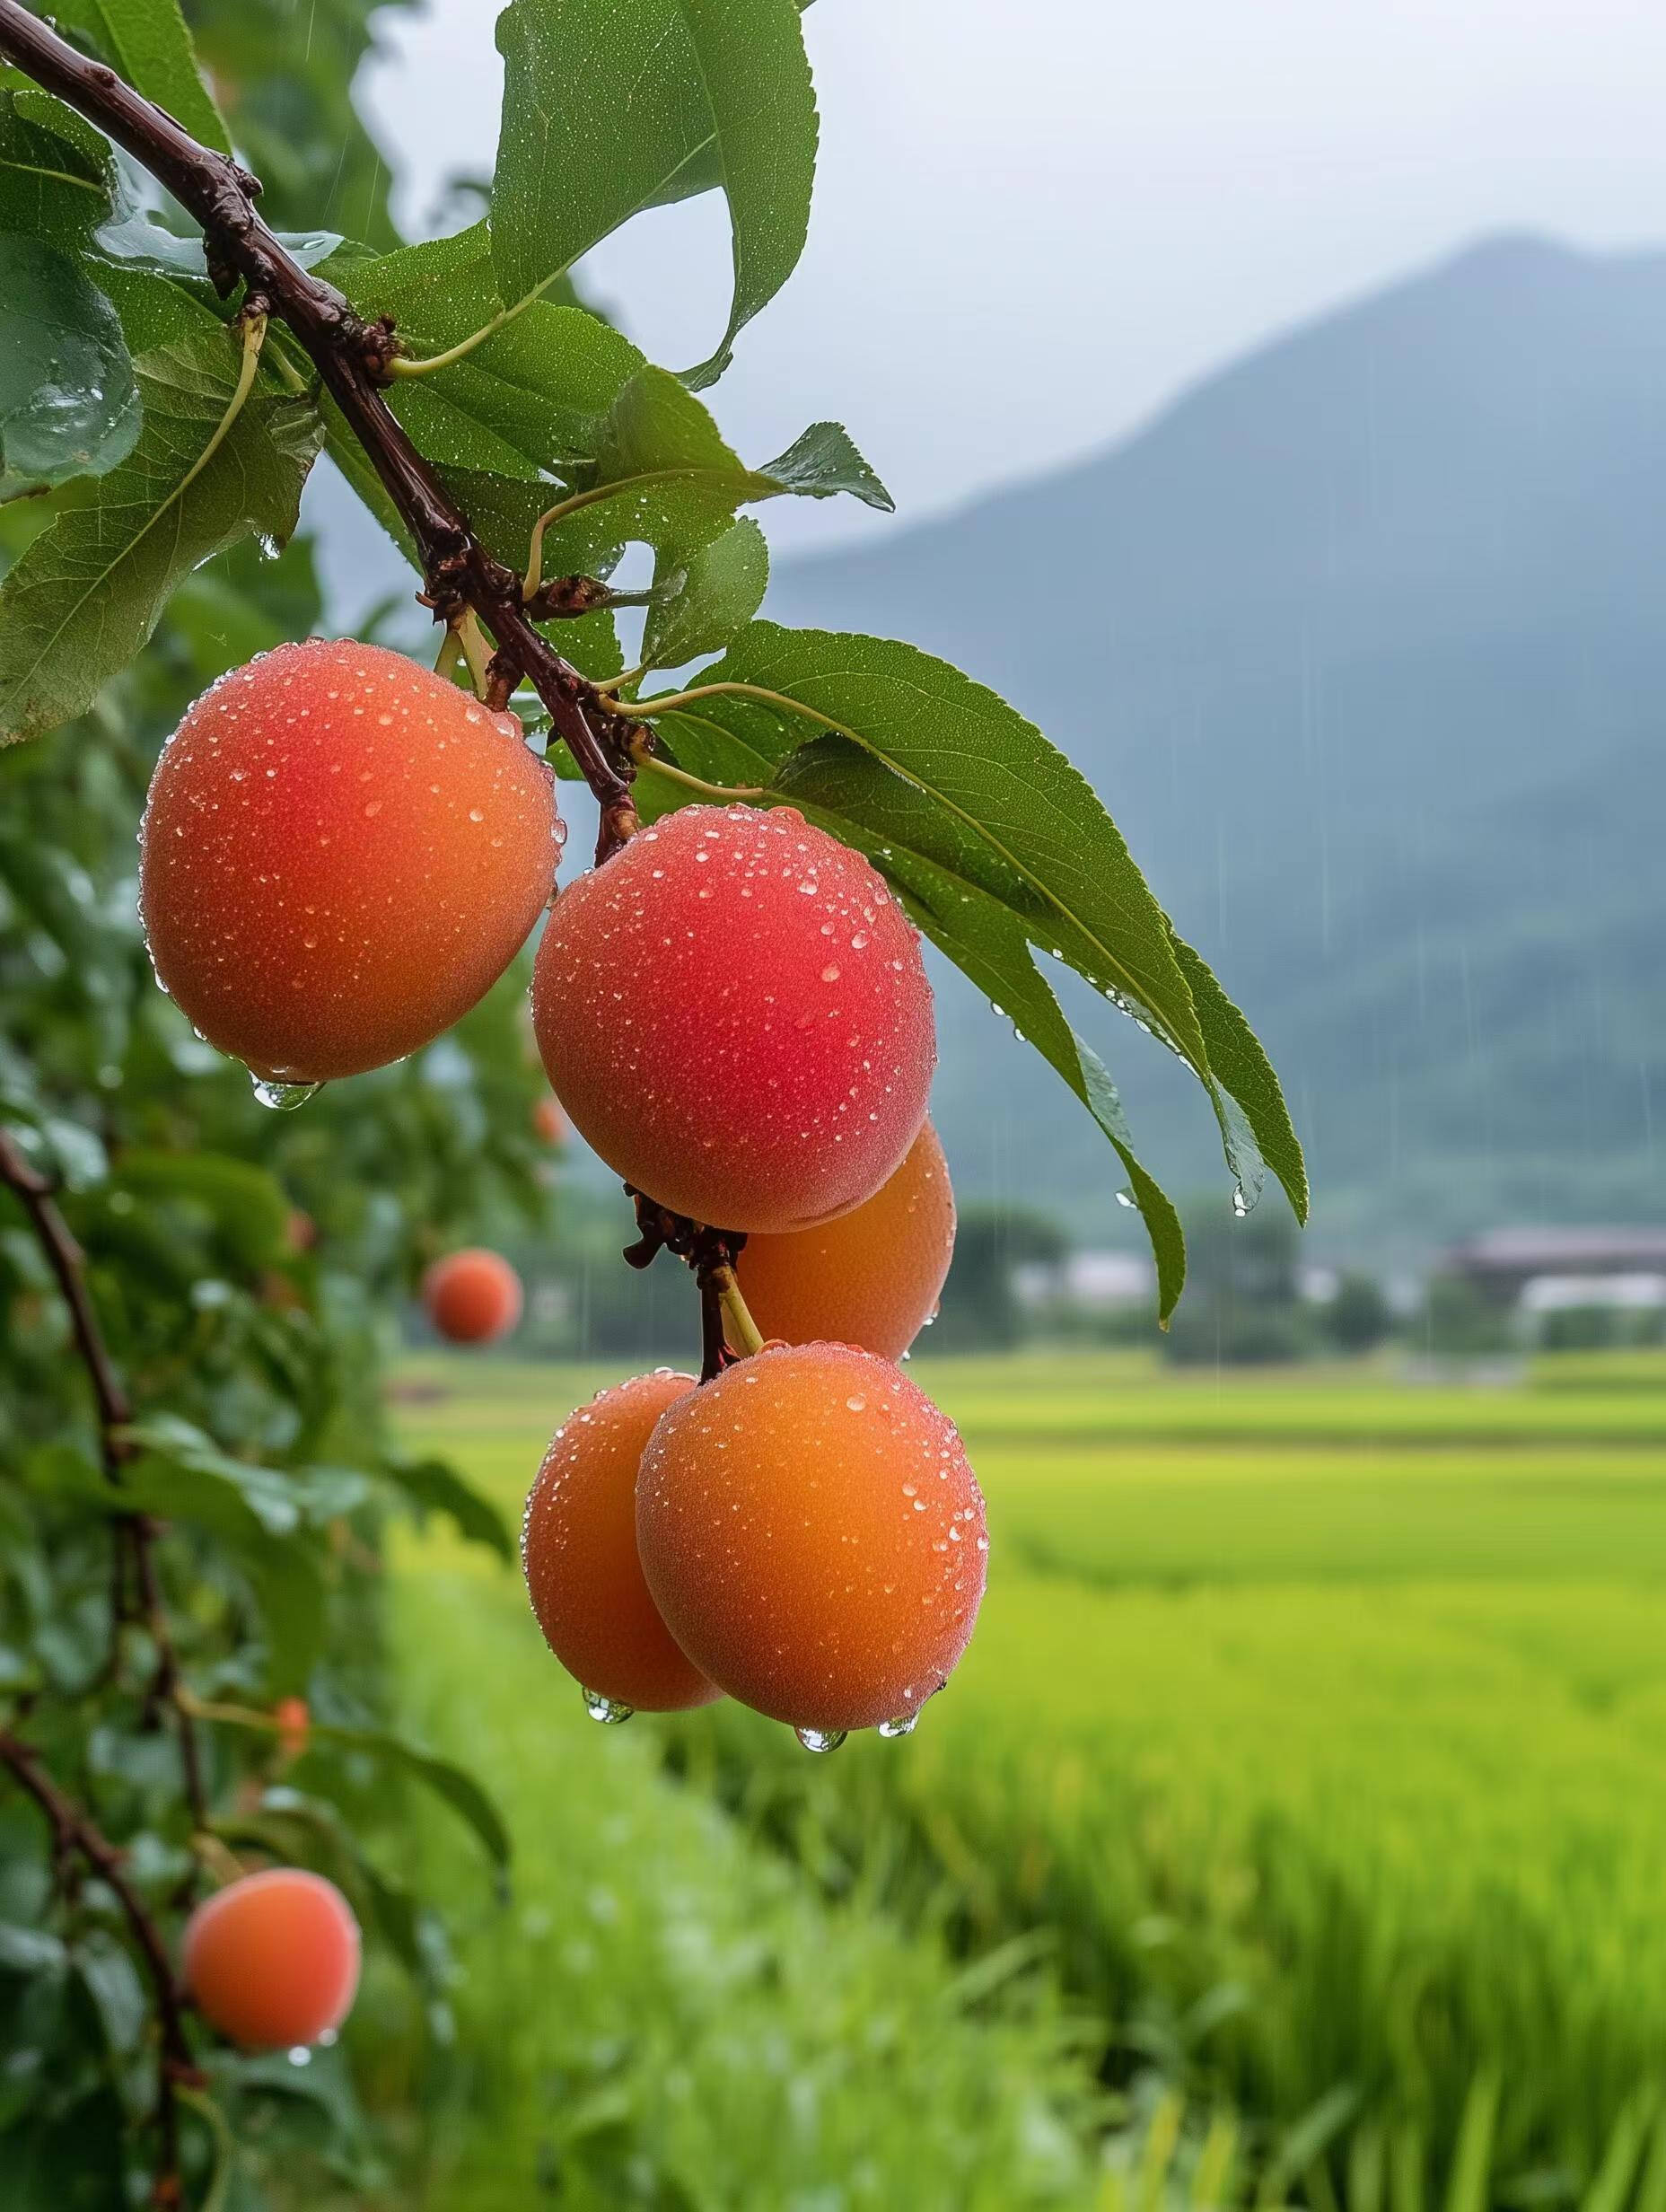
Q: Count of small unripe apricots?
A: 0